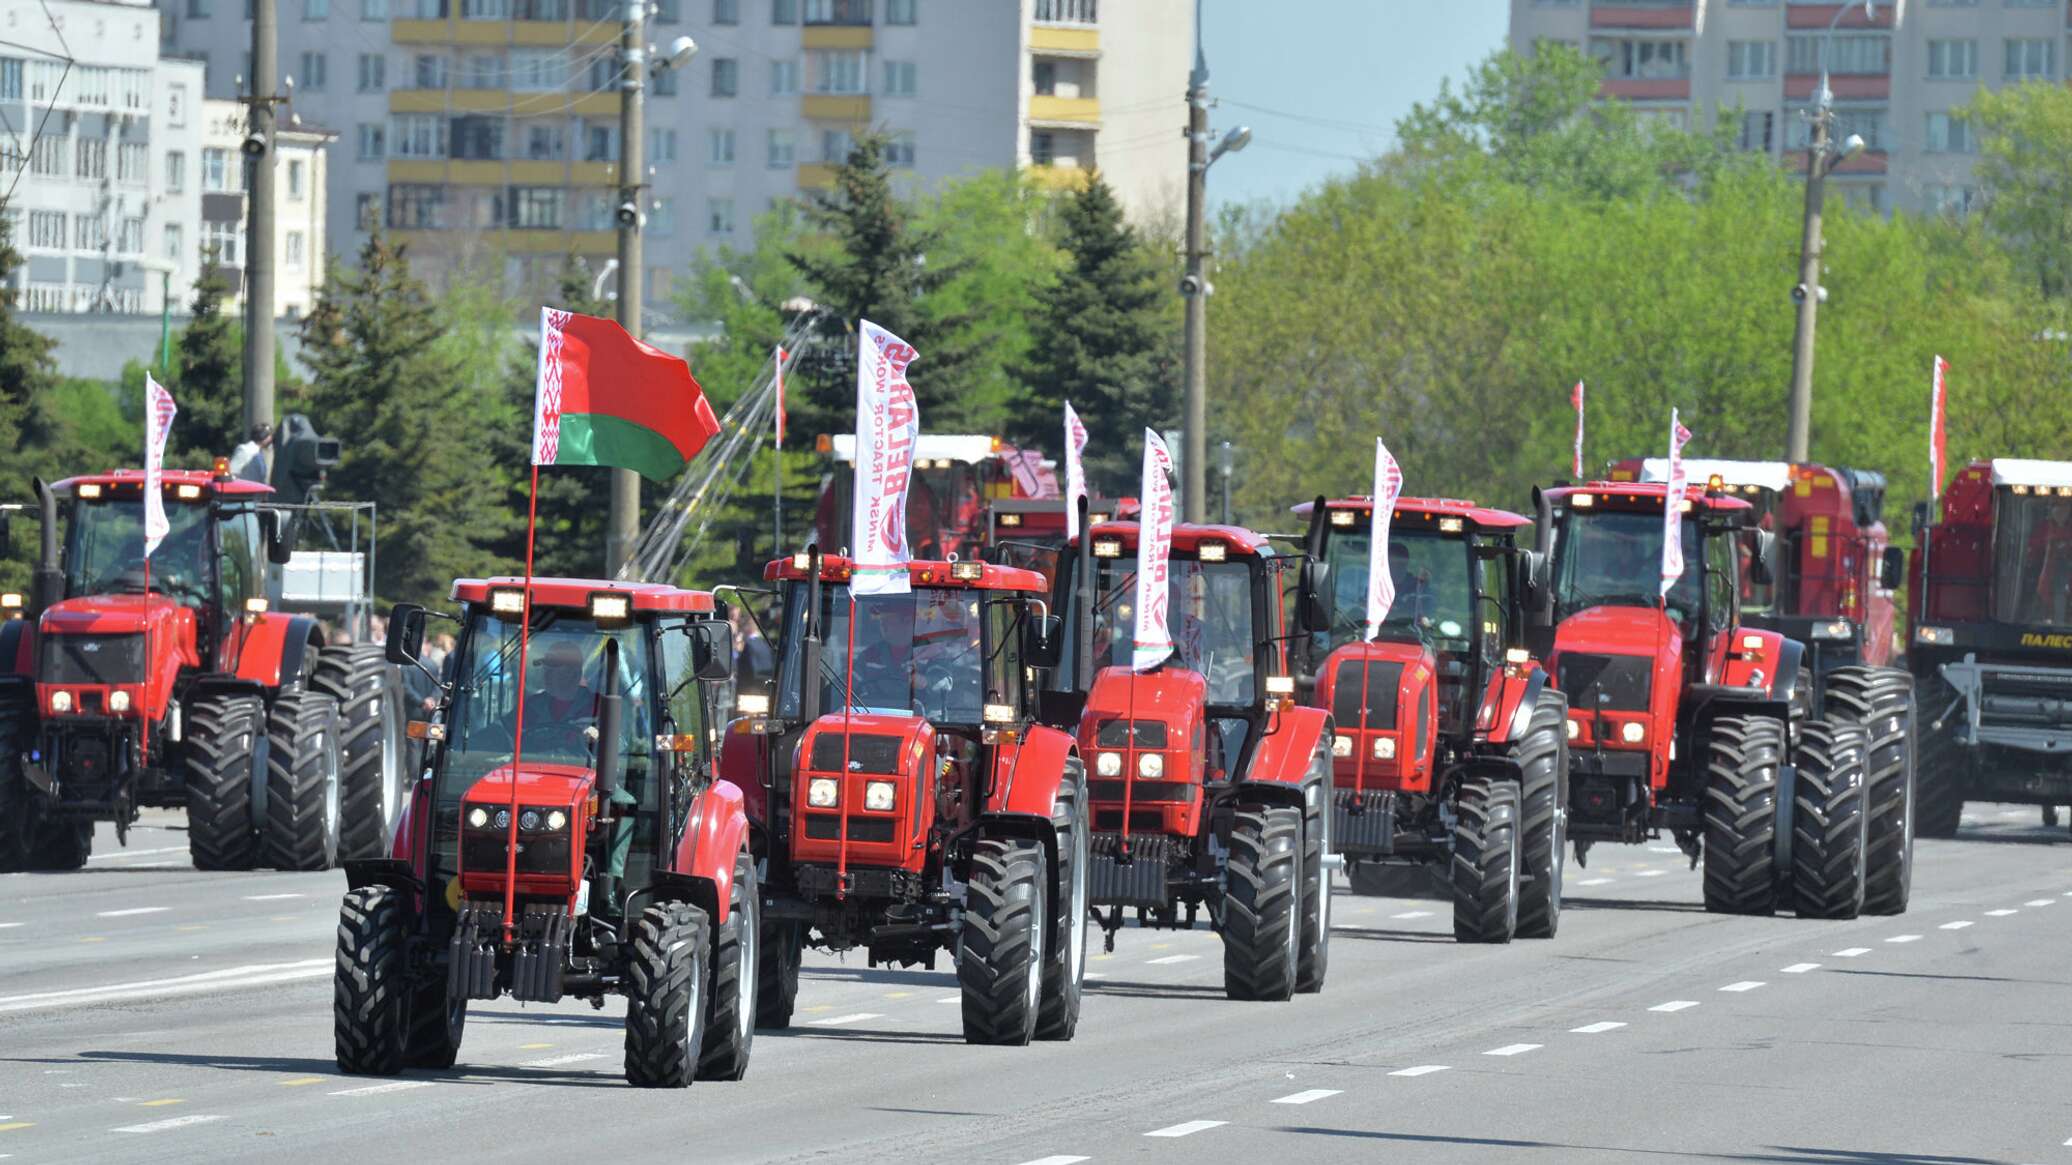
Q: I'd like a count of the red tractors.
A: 6